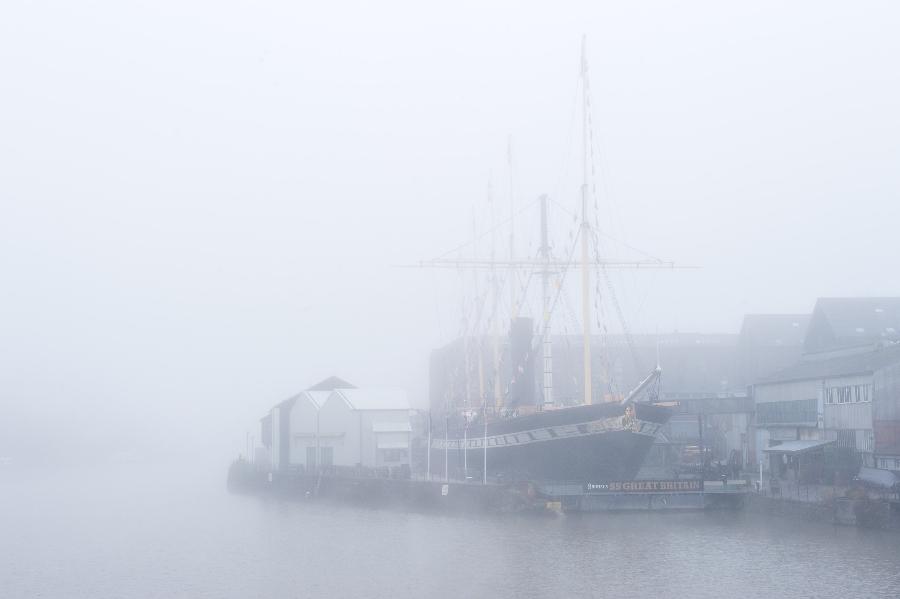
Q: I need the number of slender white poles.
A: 4